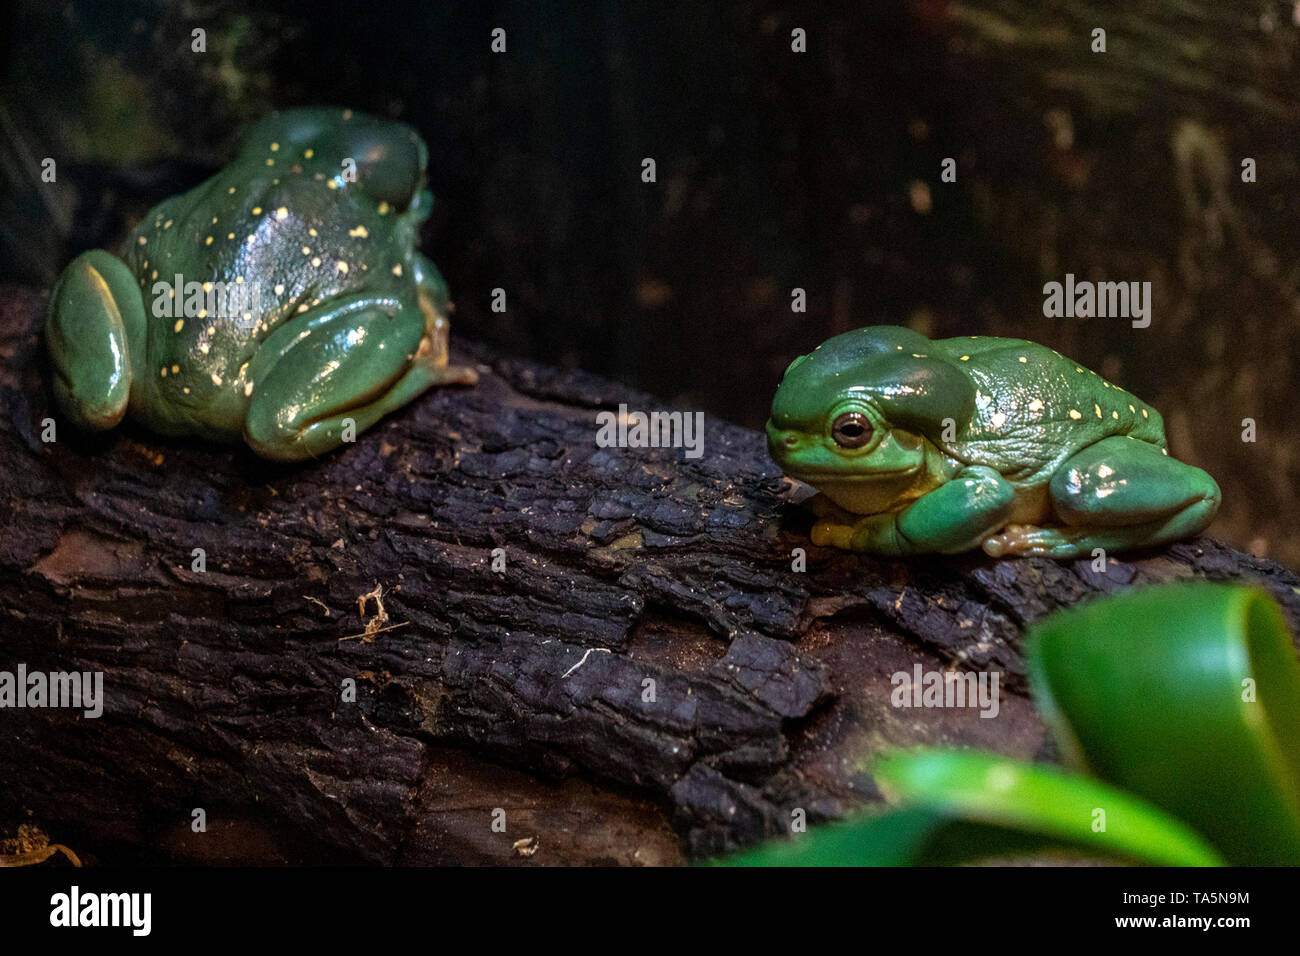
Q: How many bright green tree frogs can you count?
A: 2